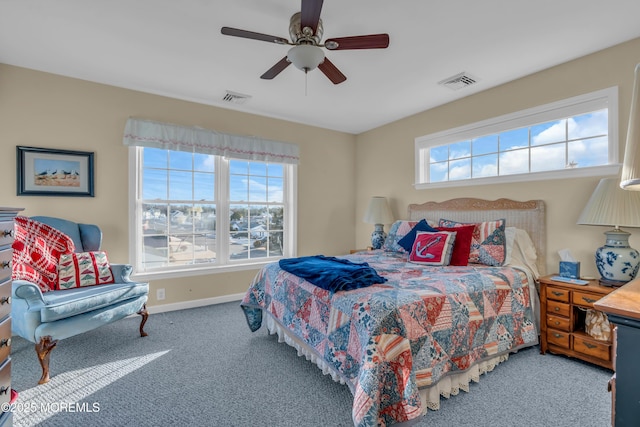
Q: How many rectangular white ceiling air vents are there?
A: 2